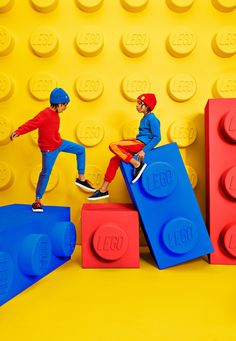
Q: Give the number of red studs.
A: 4